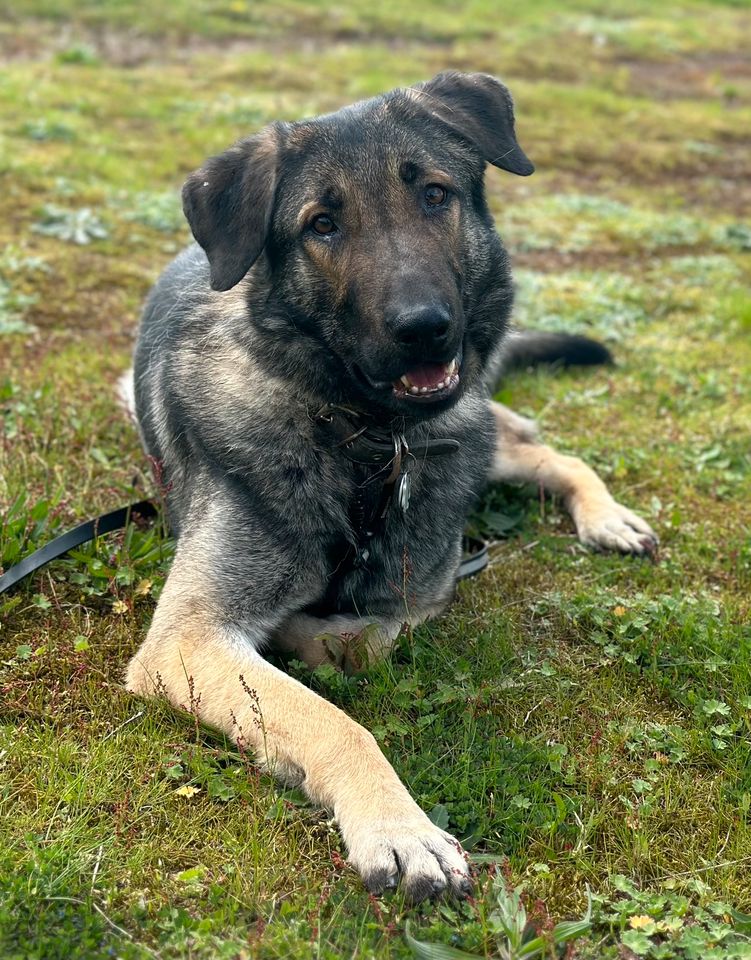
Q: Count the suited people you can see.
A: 0